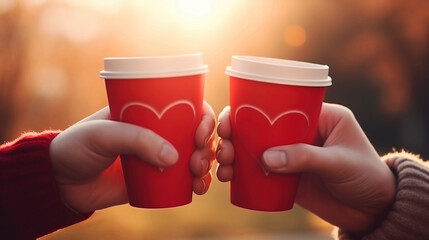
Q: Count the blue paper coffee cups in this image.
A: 0